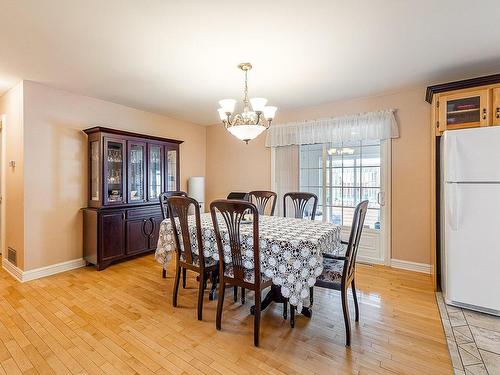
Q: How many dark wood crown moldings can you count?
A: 2